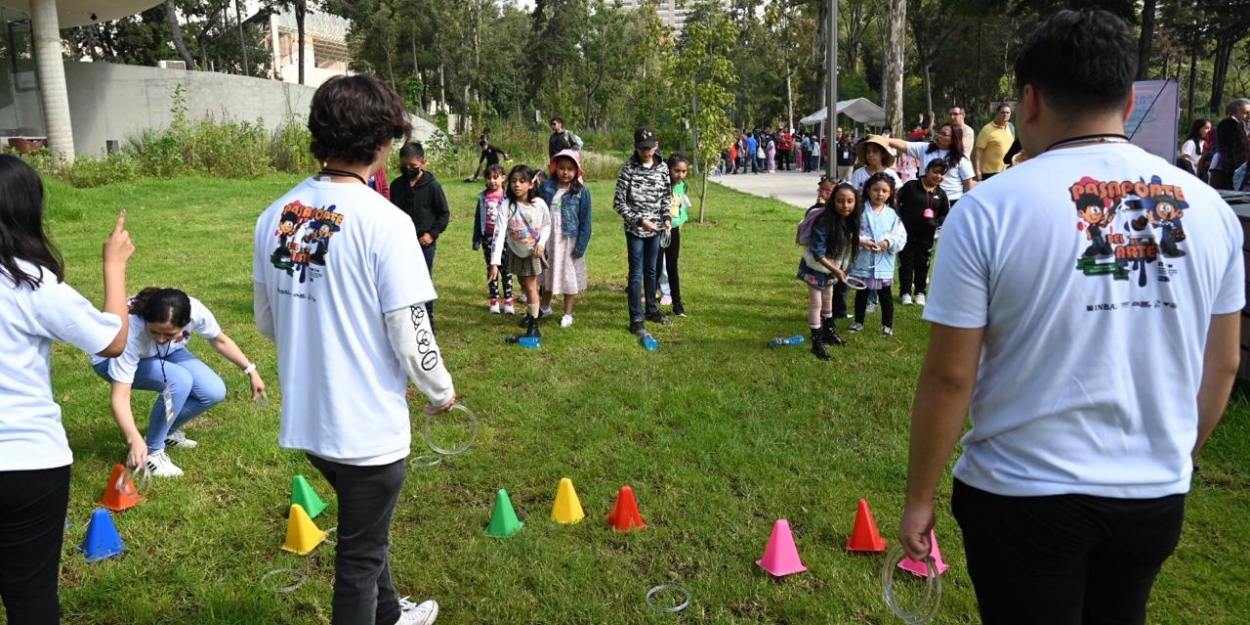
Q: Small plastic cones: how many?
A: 10